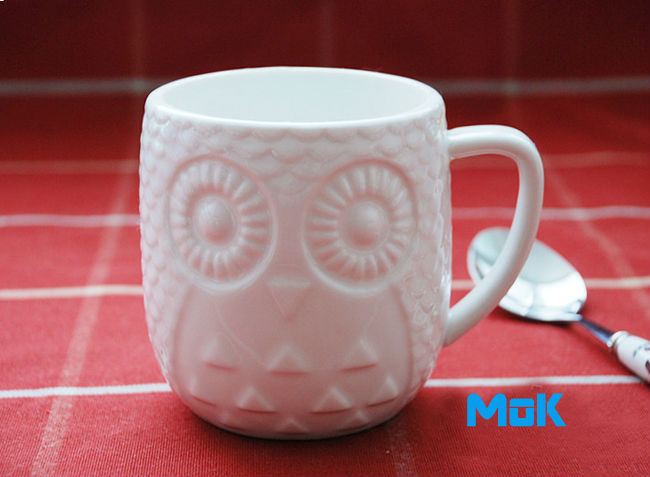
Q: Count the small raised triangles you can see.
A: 10